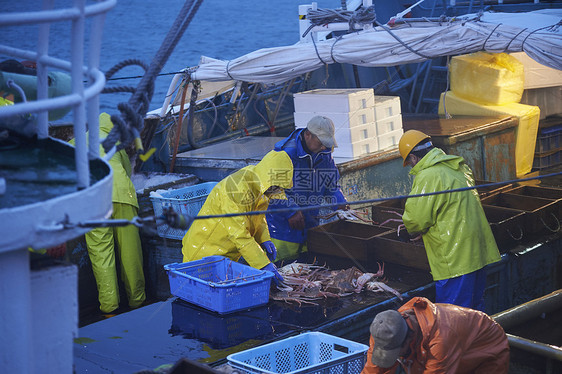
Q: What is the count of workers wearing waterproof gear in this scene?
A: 5